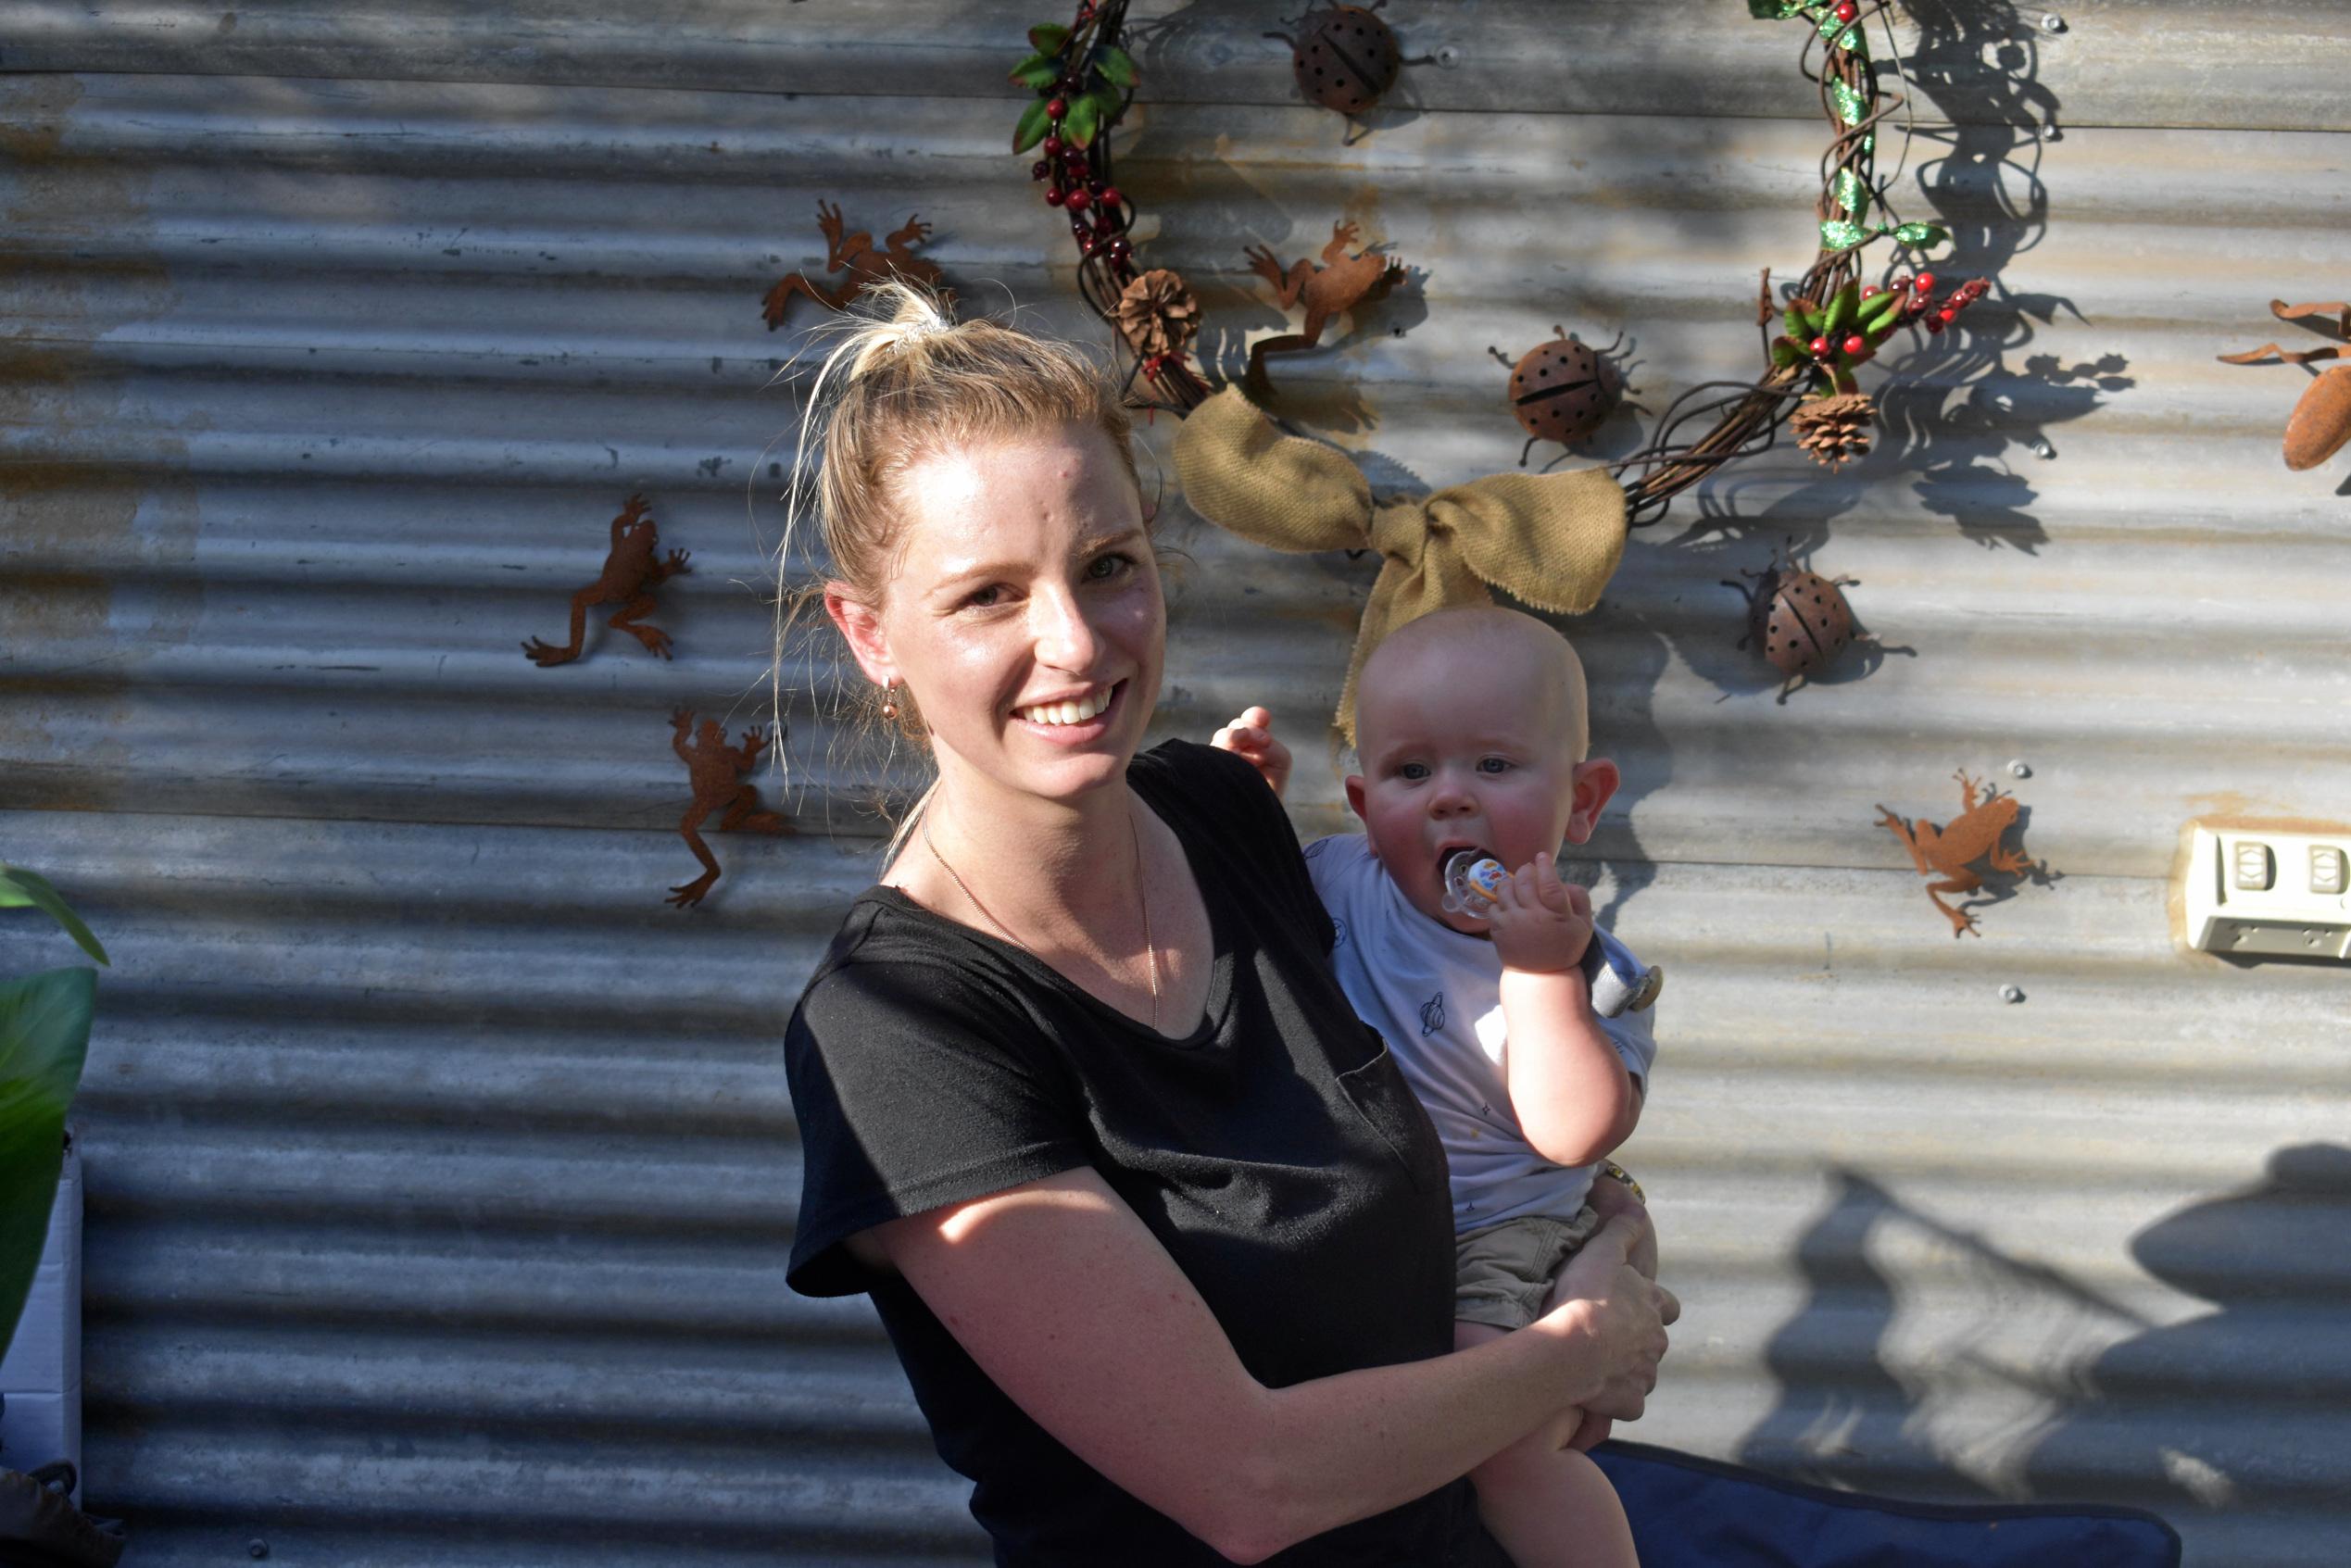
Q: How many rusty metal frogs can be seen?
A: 5